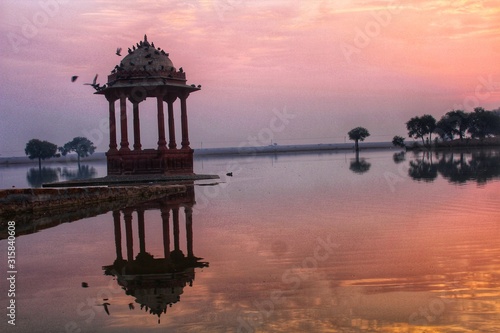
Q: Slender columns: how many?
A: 6